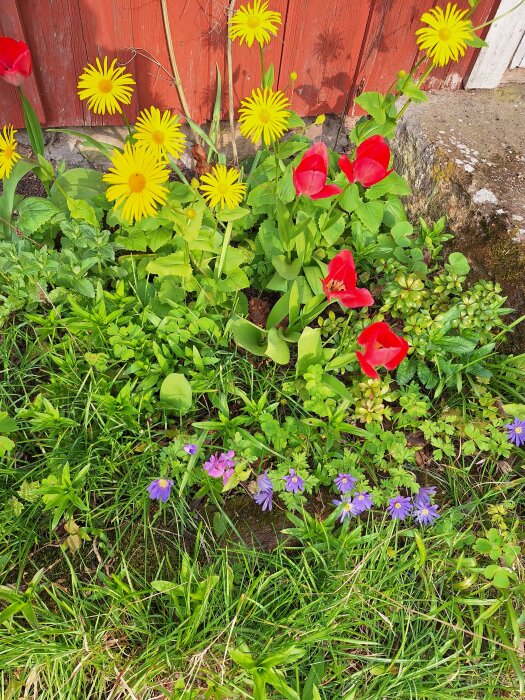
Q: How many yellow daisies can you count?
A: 8